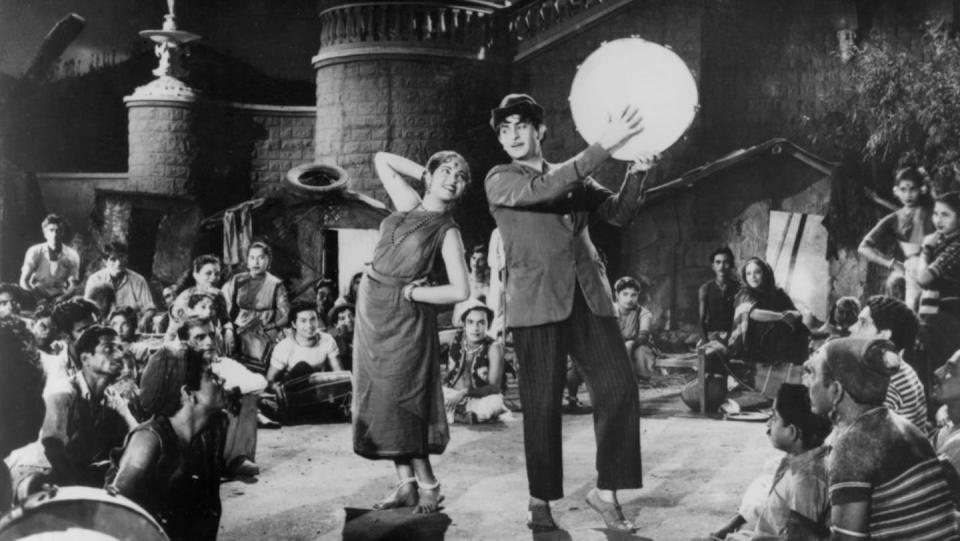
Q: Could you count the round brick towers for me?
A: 2